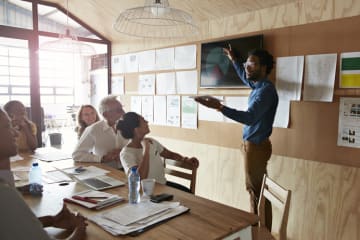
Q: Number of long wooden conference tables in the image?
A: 1